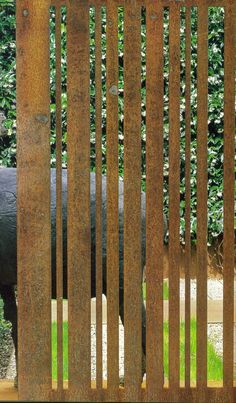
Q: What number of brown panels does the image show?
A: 11